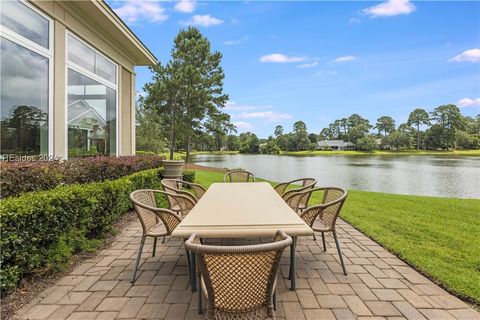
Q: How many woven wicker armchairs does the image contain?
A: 6